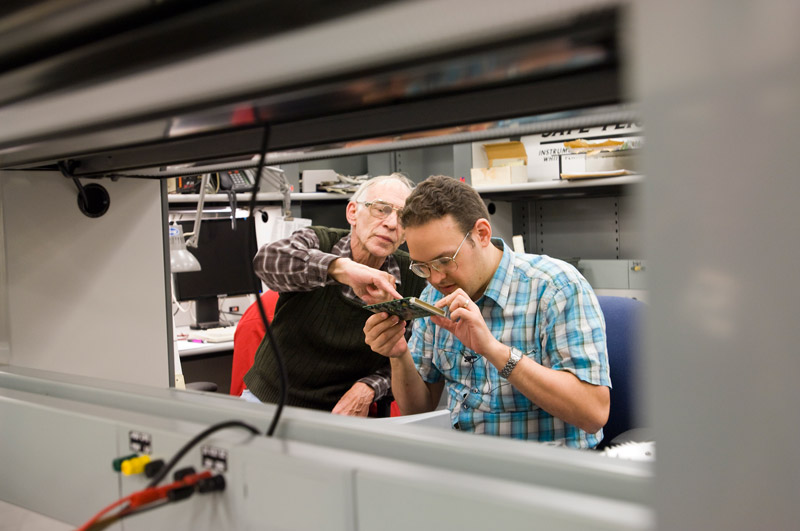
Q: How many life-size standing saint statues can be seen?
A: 0